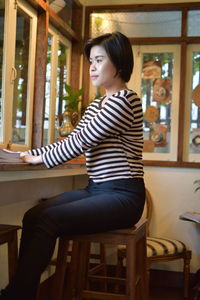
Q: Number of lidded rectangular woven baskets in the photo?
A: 0